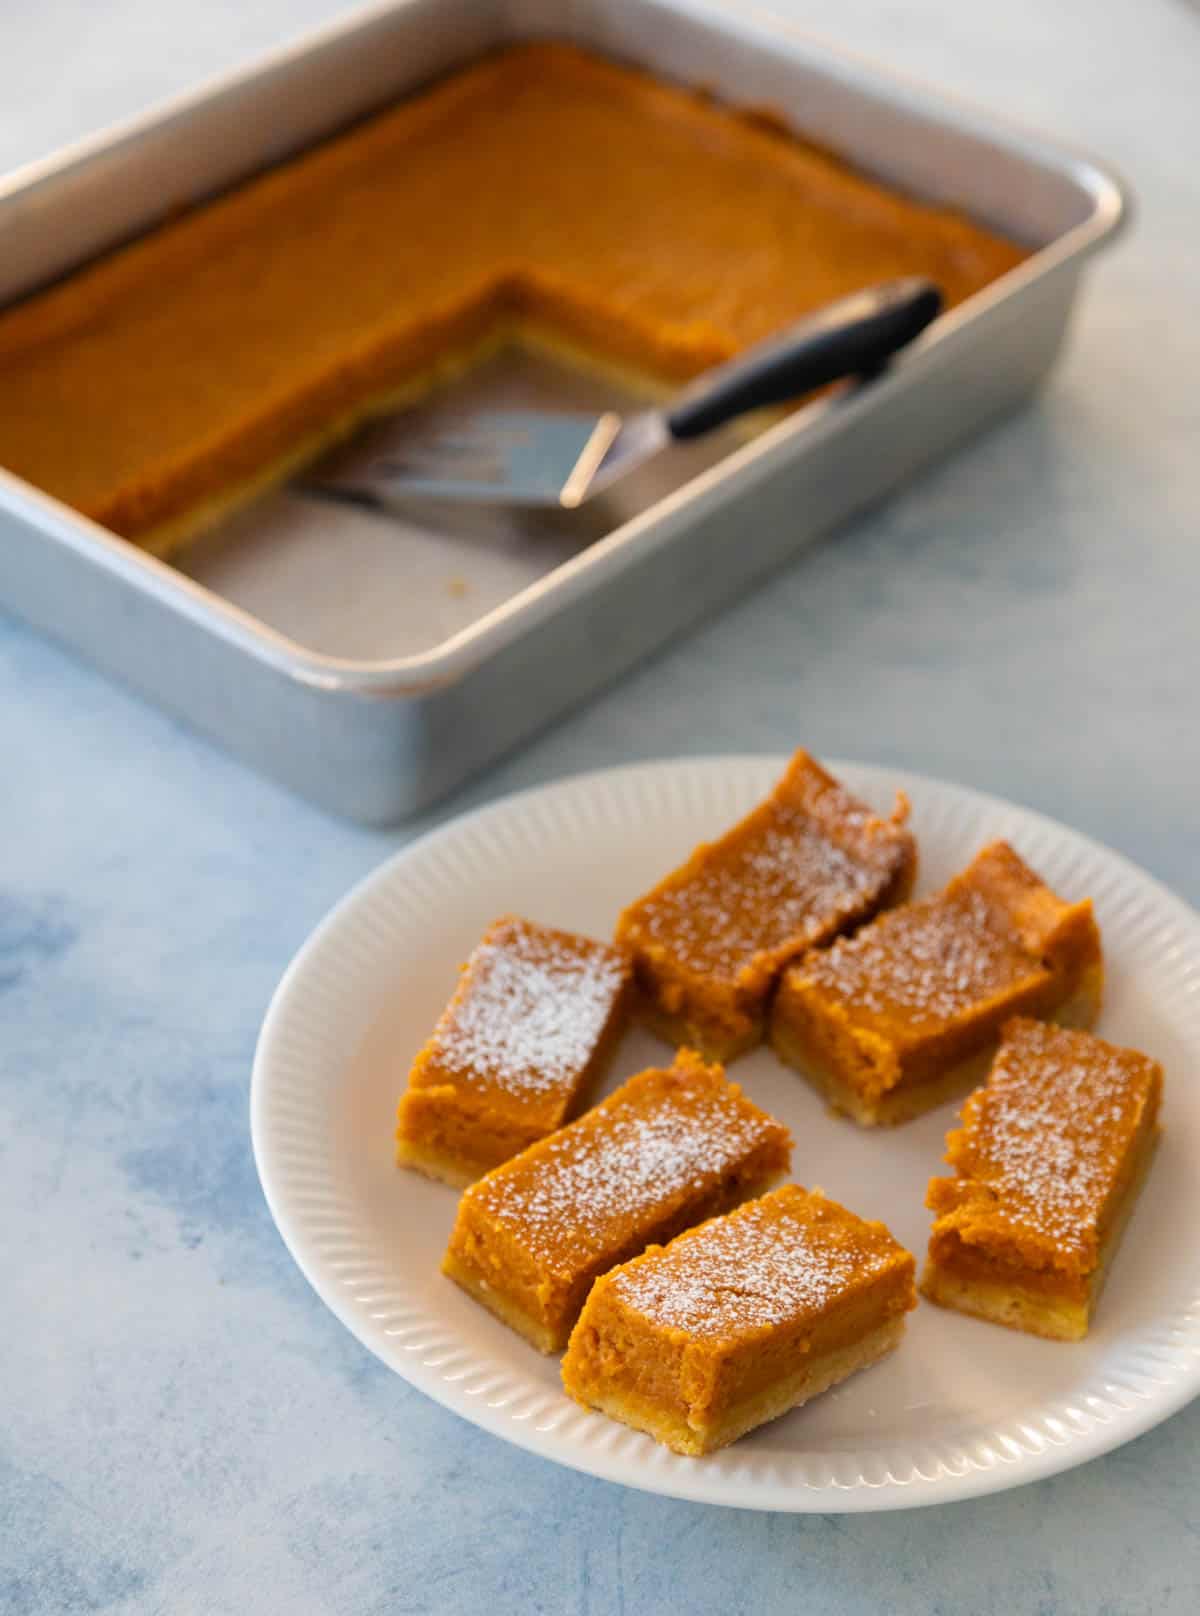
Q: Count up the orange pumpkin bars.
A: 6